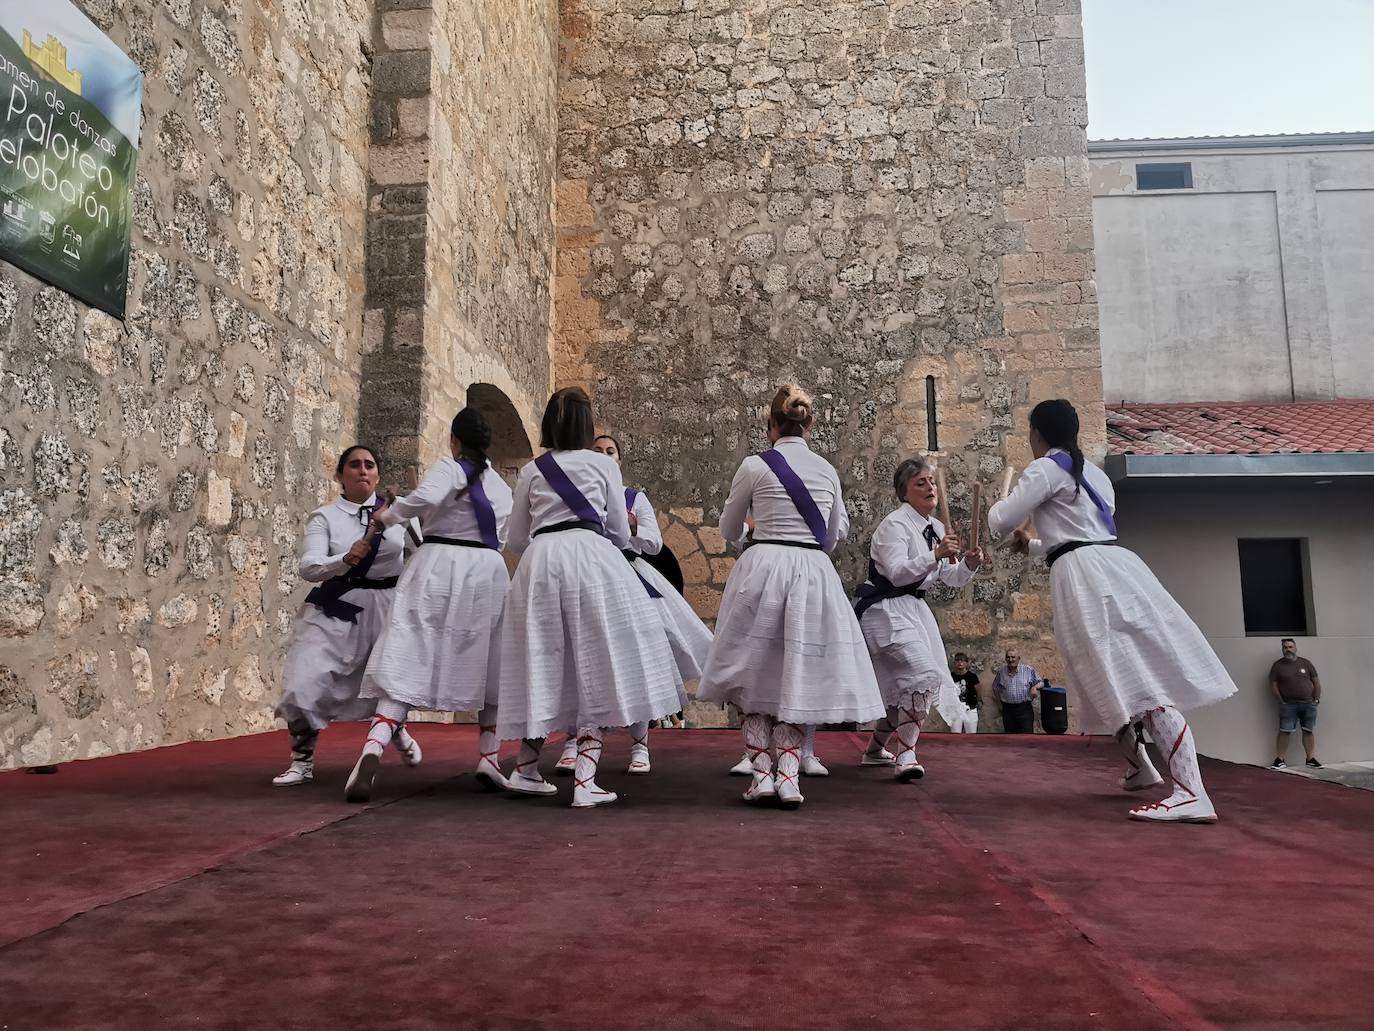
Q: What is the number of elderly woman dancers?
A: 1